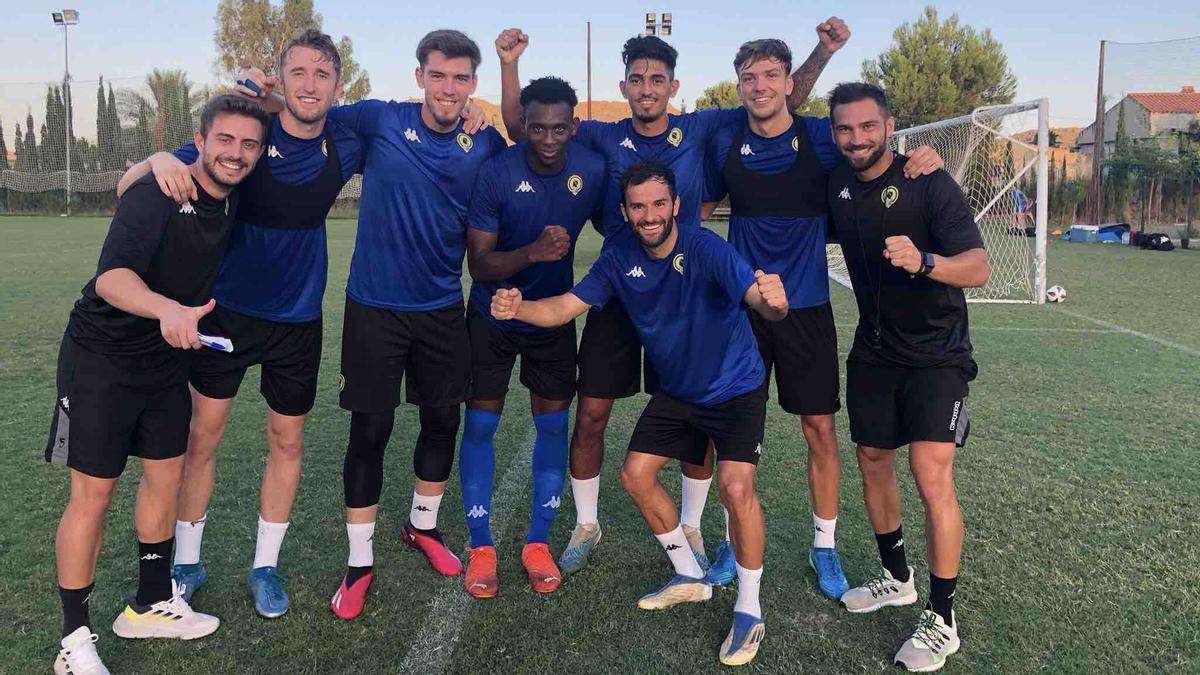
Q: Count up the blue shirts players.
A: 6